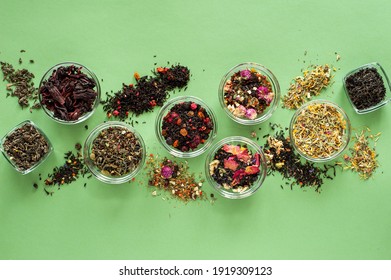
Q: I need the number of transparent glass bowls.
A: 8